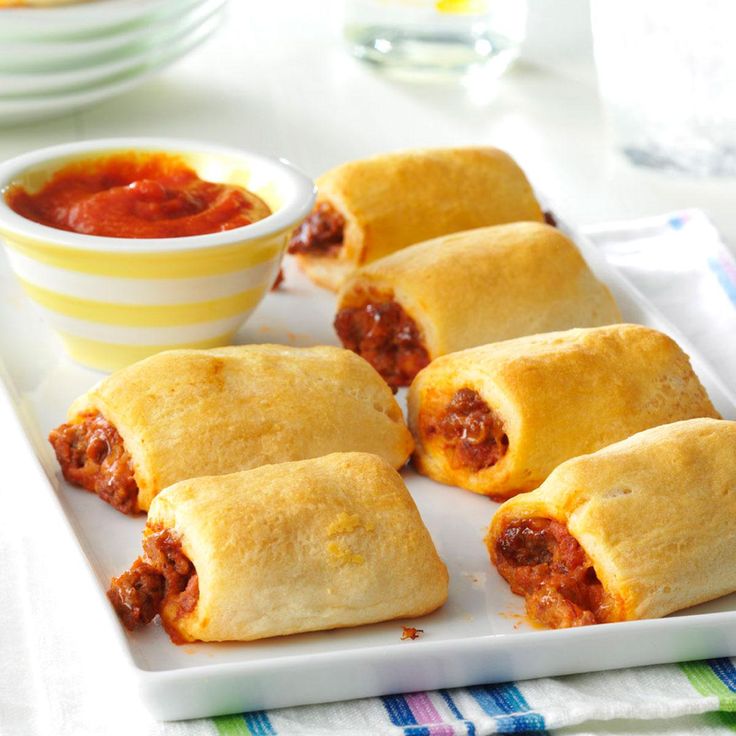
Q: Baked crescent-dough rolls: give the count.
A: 6